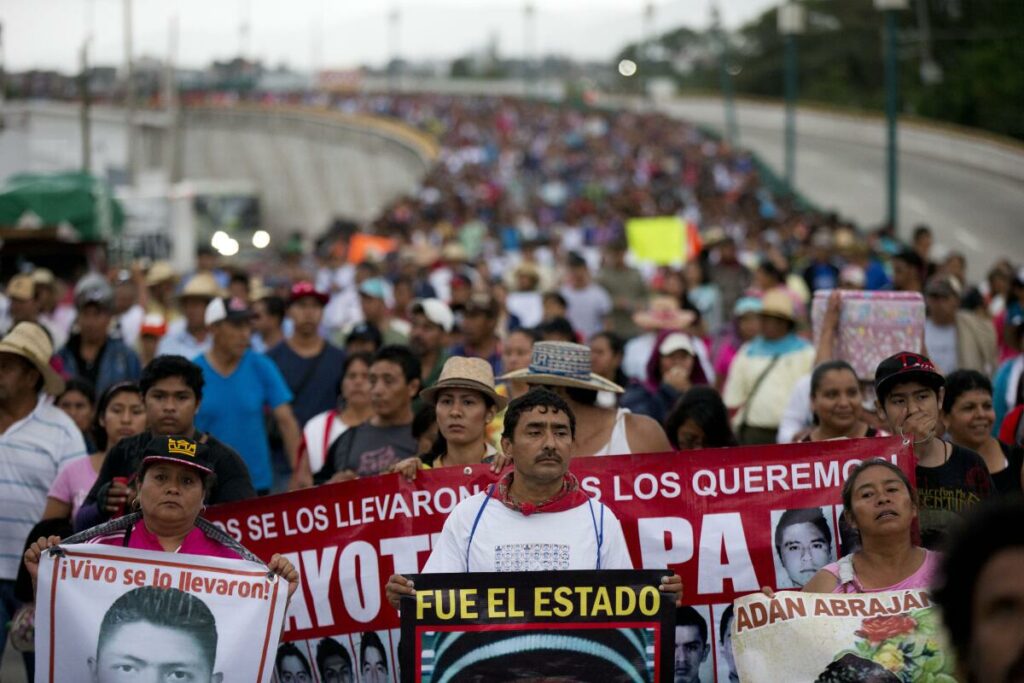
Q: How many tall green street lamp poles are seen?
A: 3